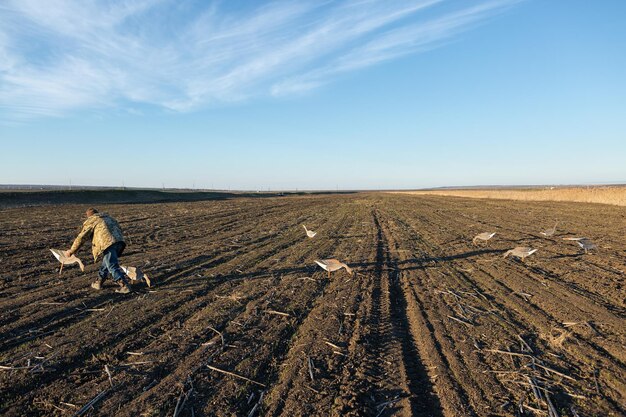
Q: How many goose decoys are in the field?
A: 8